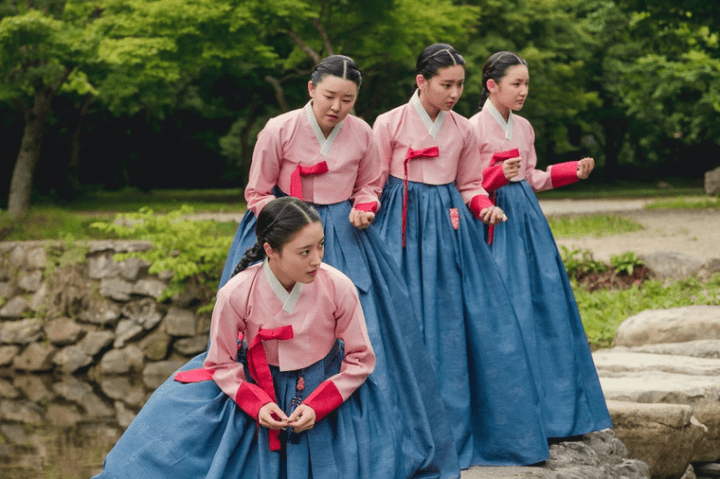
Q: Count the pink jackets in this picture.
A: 4